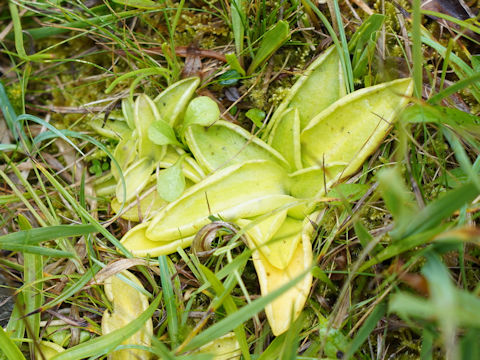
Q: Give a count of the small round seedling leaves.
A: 3